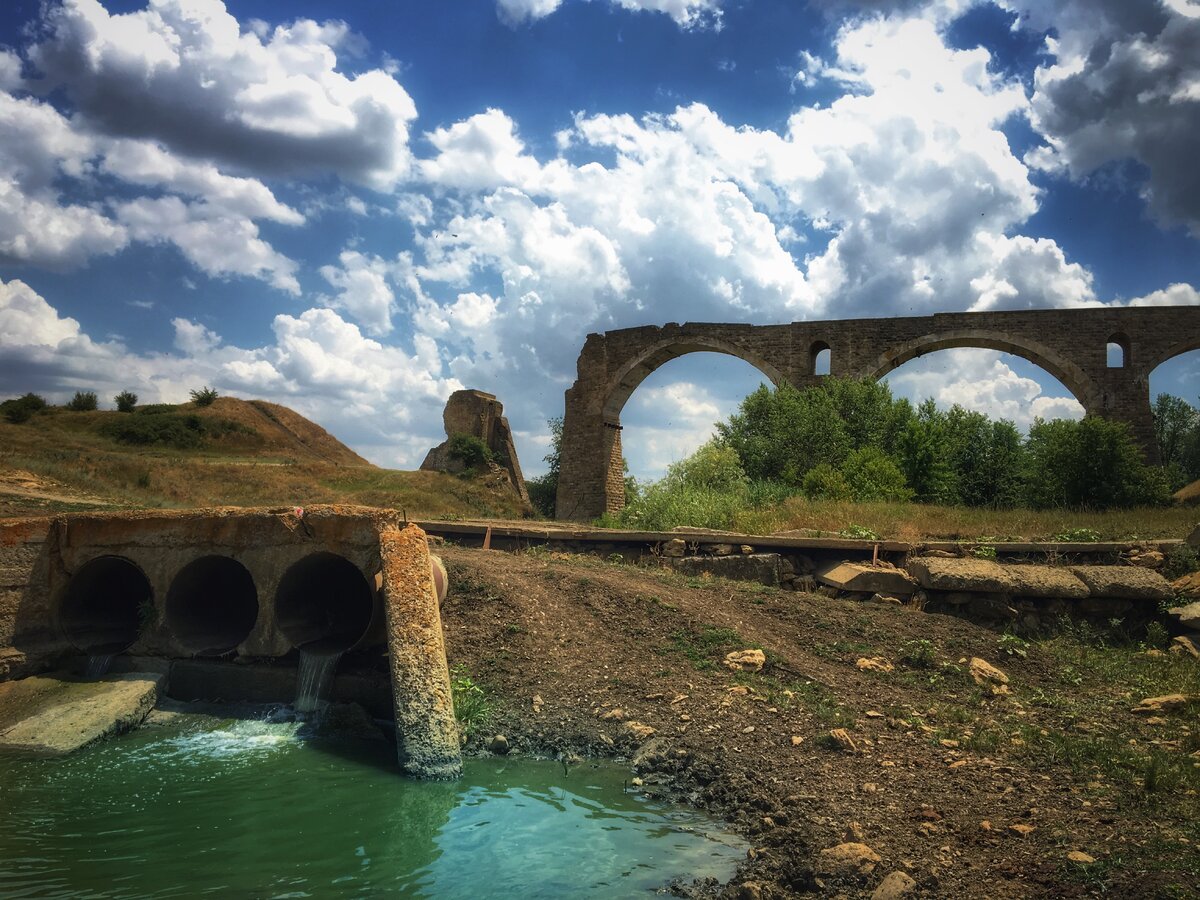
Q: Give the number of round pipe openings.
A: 3